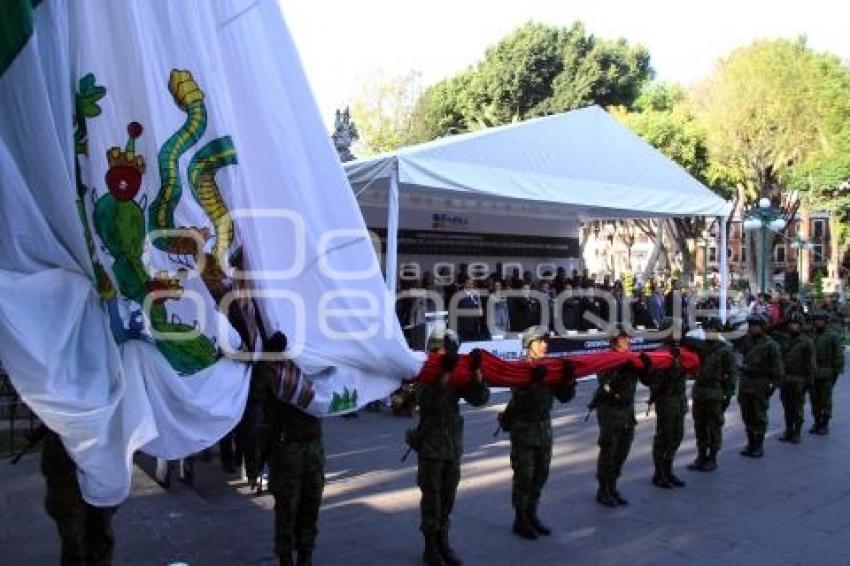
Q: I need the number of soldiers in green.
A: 10